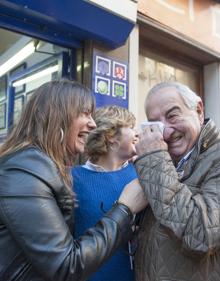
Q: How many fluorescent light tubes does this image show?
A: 2